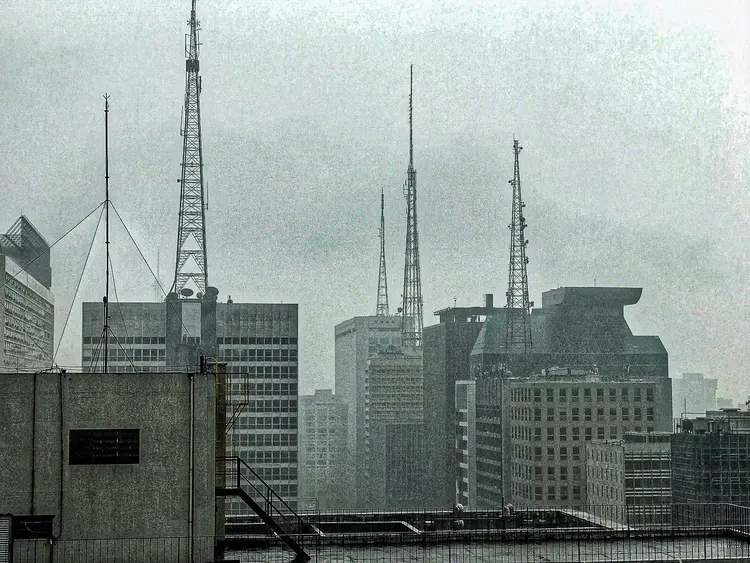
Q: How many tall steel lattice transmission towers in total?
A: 4